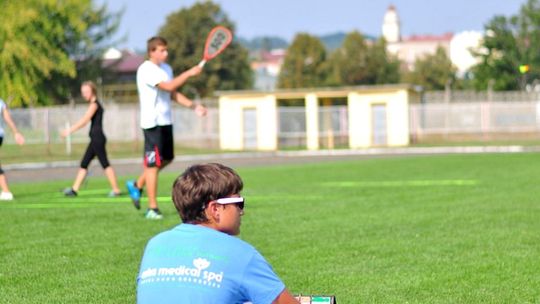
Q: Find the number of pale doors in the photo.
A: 2